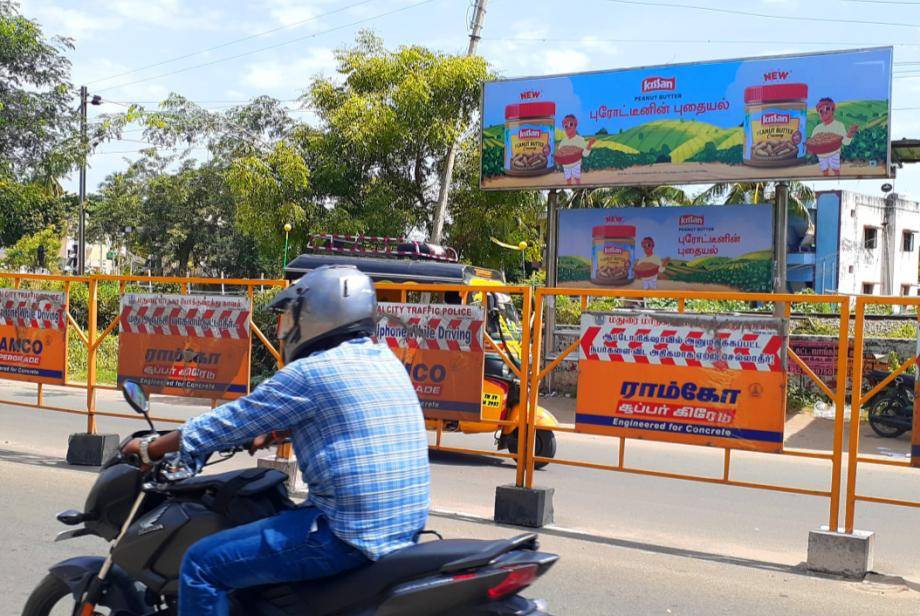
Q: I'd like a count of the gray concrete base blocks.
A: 4